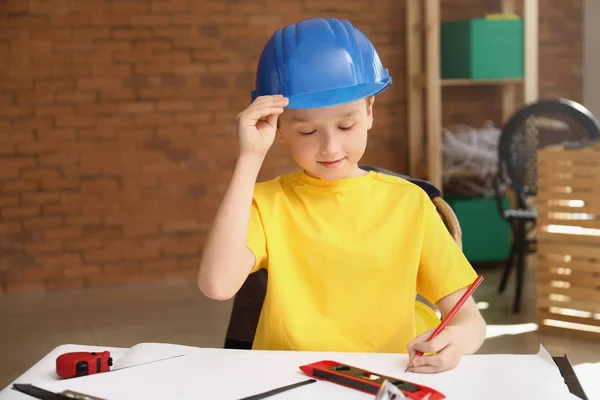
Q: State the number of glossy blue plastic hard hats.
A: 1